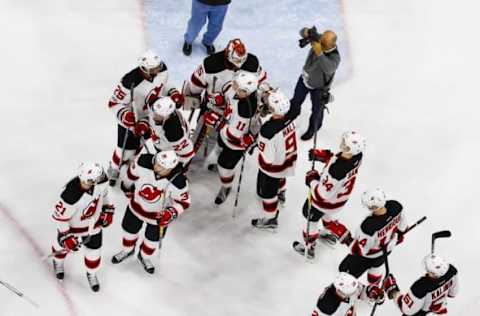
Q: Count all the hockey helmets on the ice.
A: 11